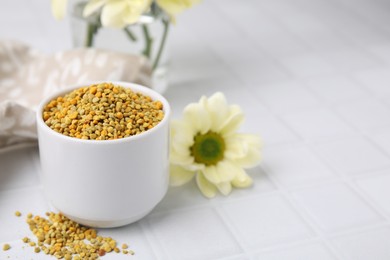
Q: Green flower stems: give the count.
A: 4